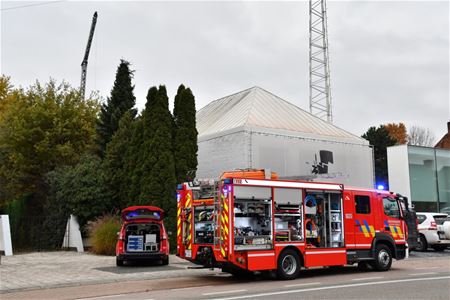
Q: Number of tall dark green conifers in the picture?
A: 3